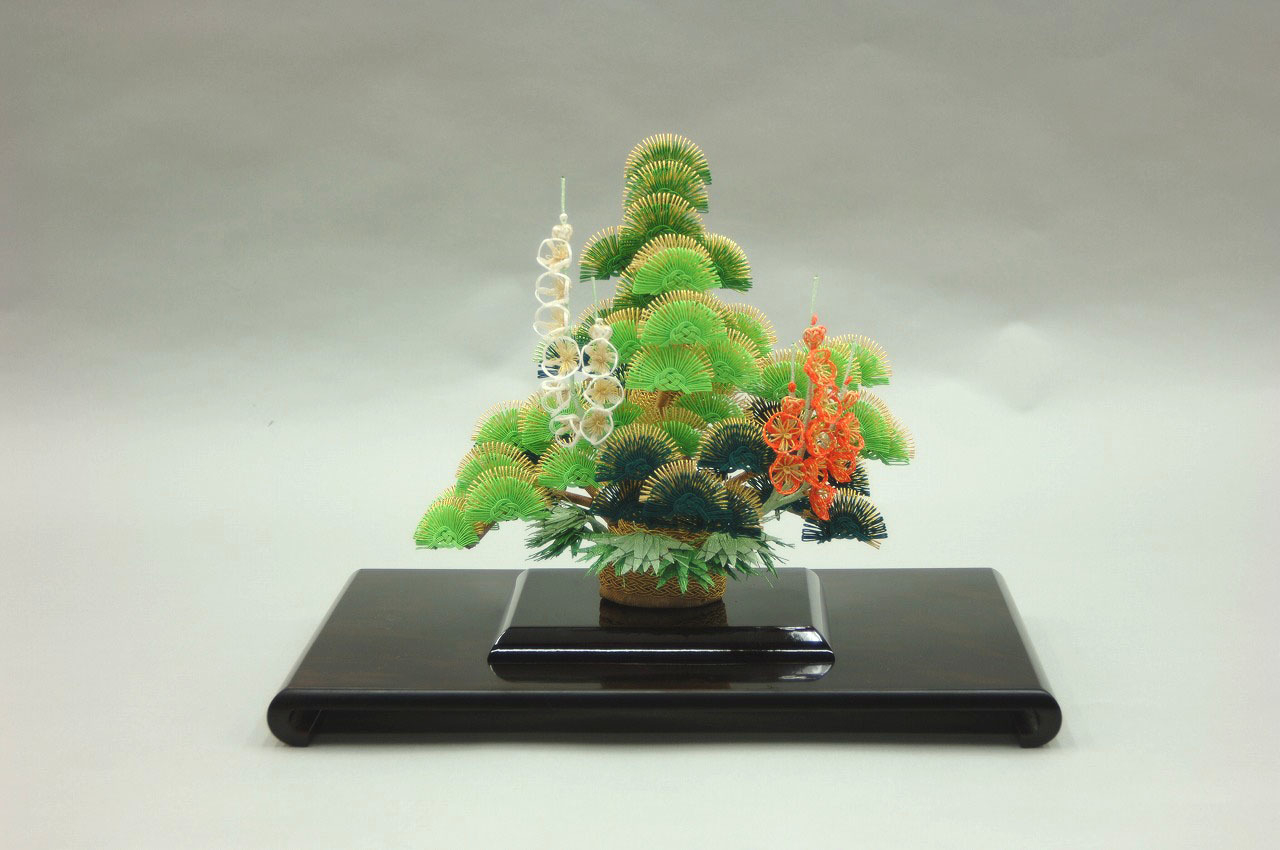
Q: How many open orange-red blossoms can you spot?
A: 9